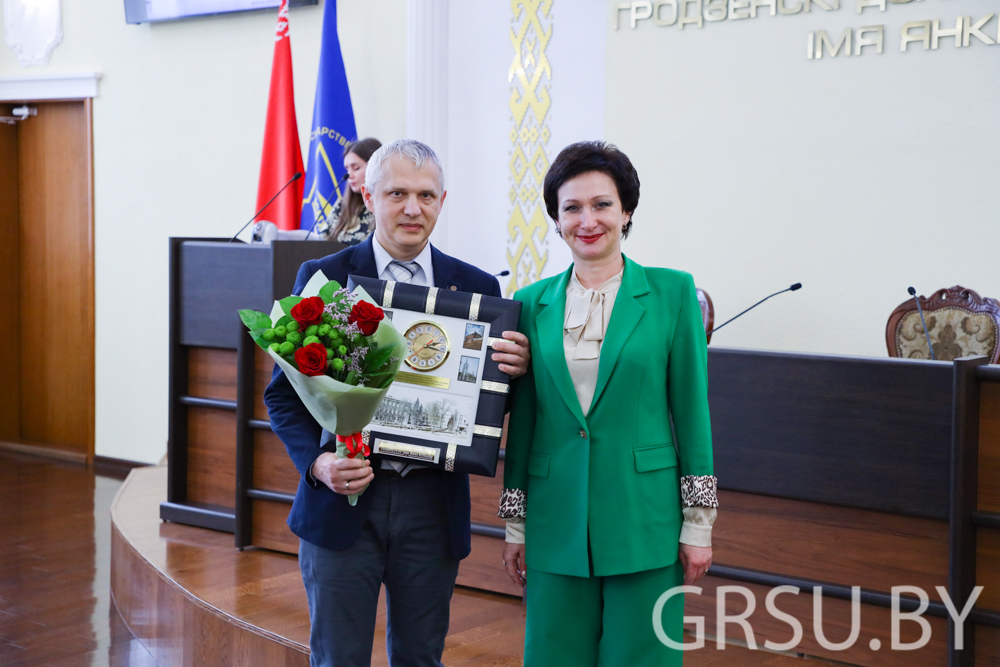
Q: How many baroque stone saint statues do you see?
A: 0